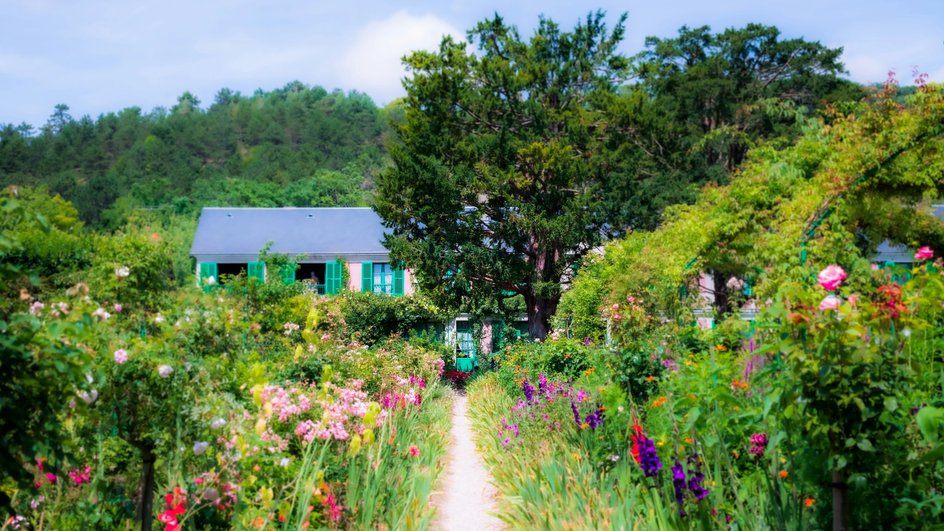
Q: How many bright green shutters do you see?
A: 6